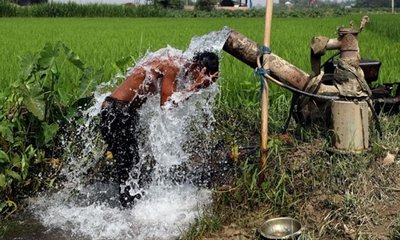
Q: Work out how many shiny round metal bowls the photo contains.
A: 1